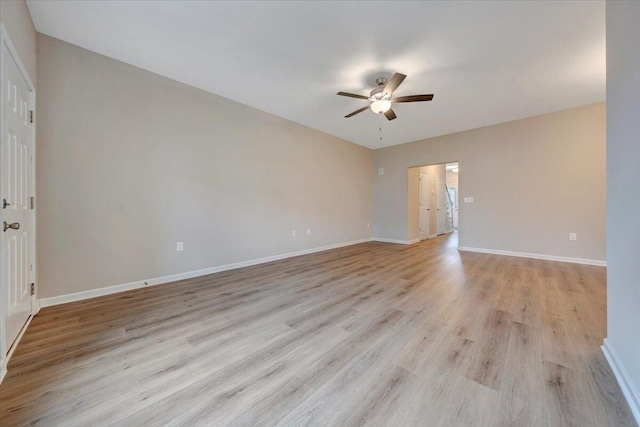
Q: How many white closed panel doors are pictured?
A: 3